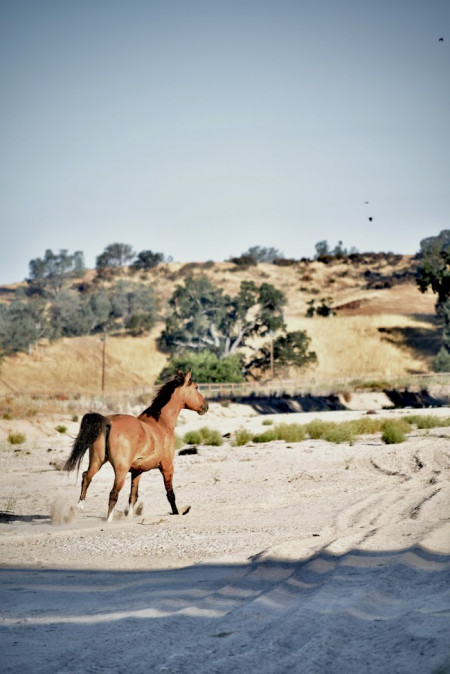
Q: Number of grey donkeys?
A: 0